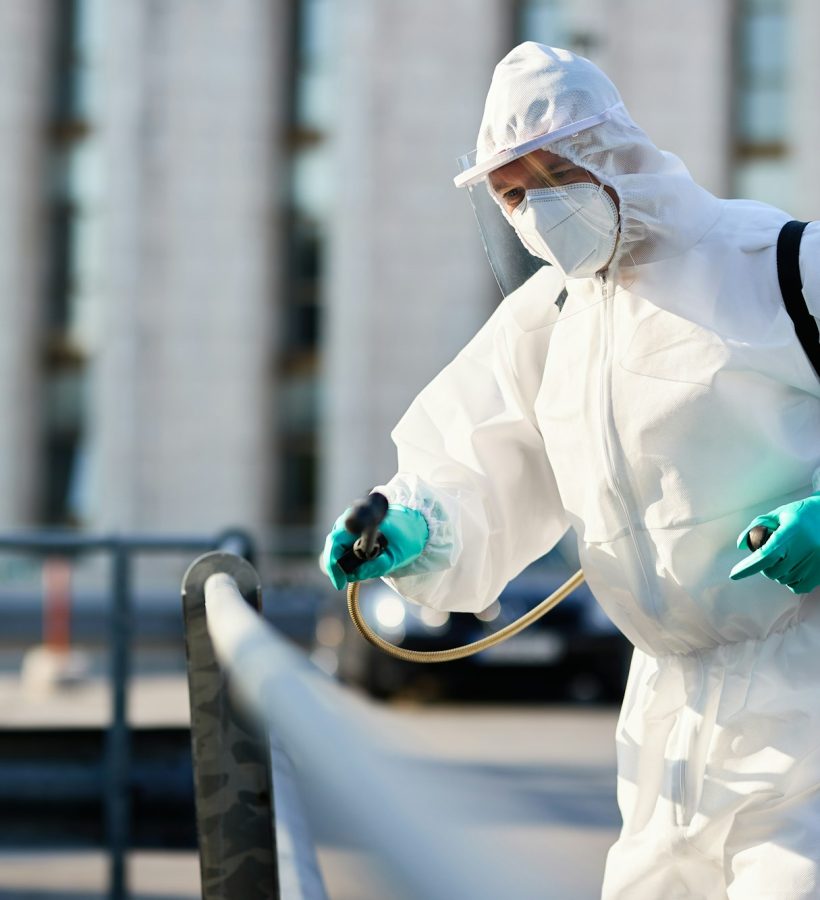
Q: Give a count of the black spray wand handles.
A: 1